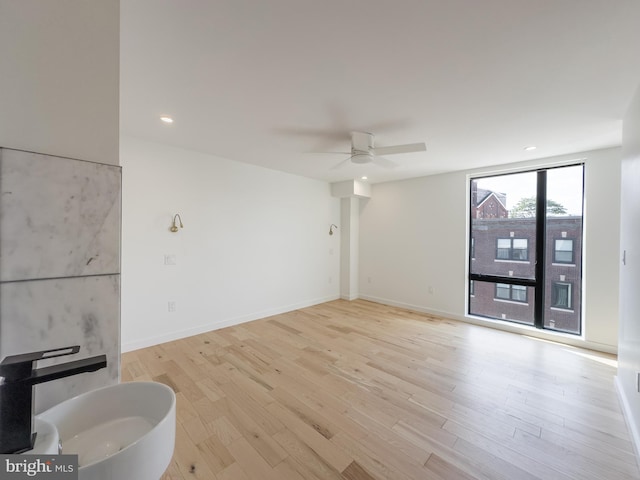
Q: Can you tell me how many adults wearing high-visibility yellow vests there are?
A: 0